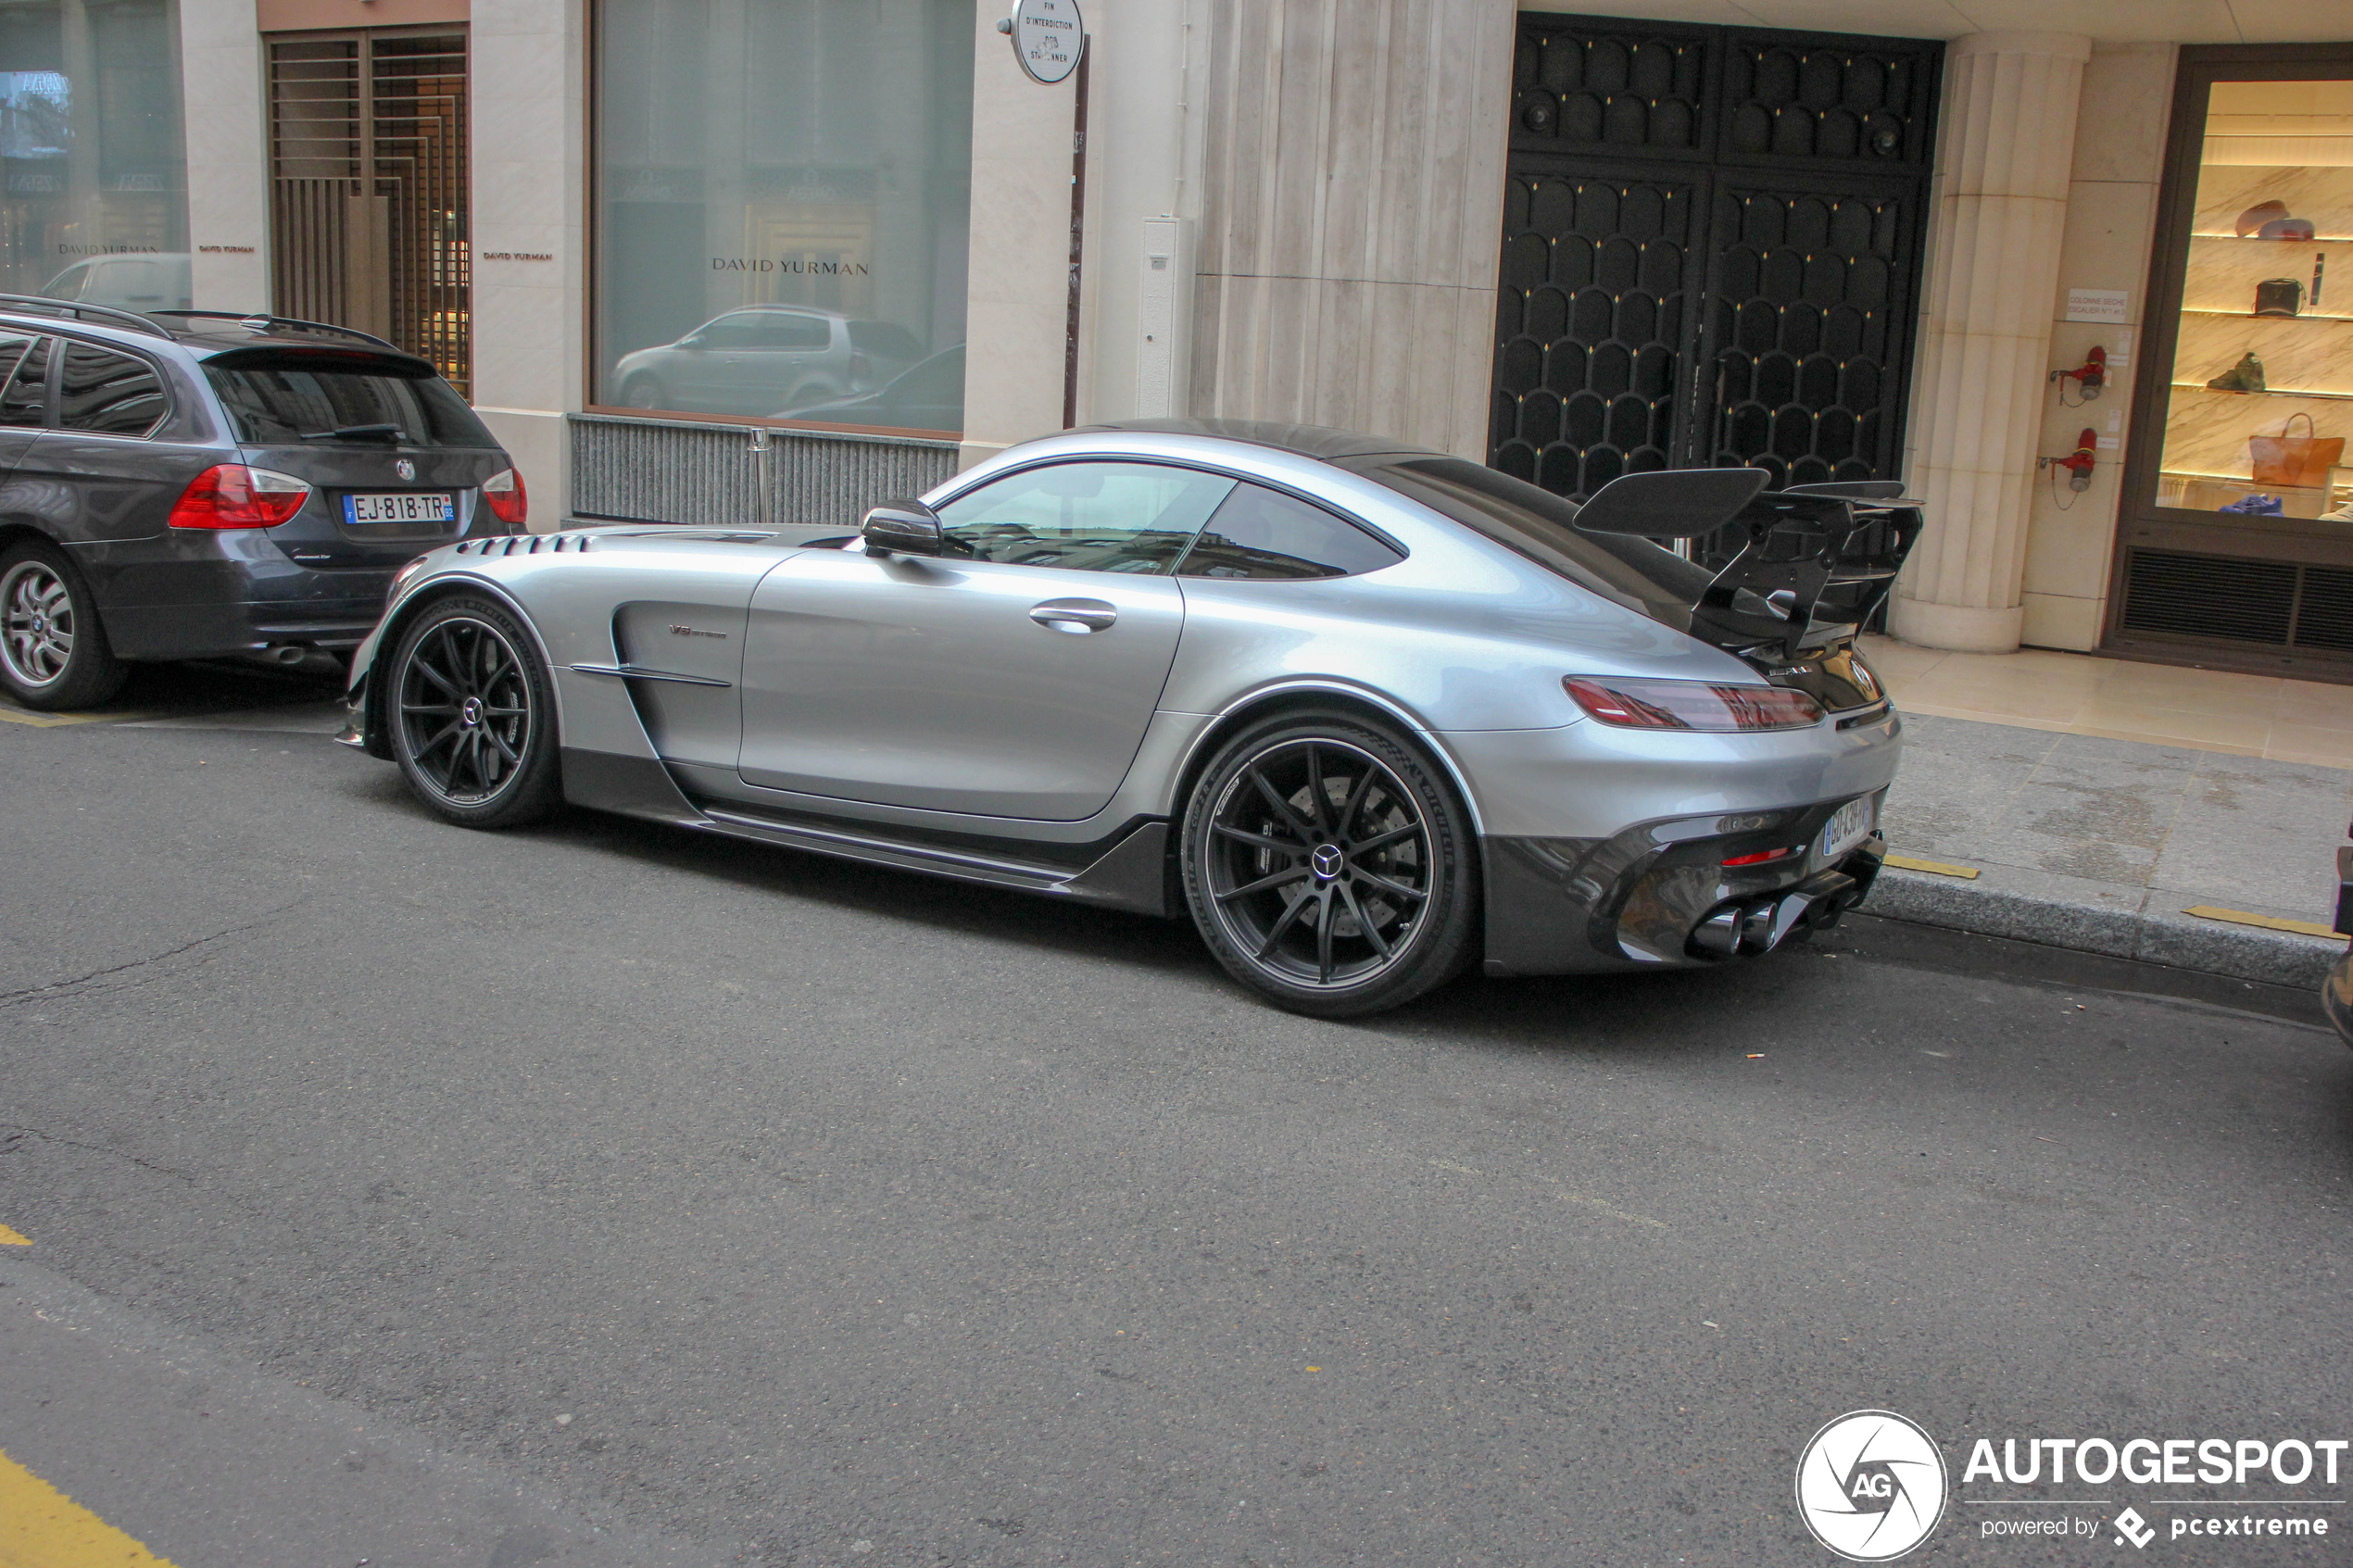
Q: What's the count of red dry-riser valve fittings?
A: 2